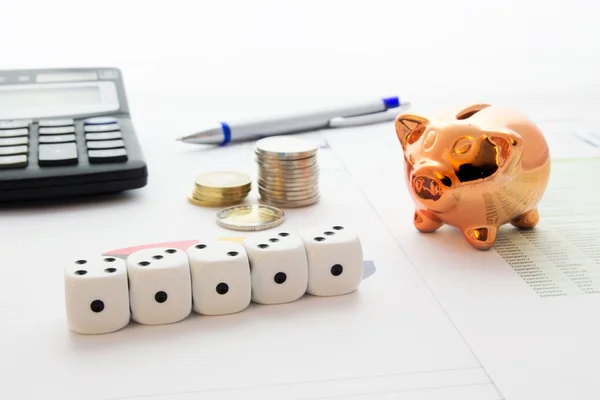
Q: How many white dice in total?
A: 5